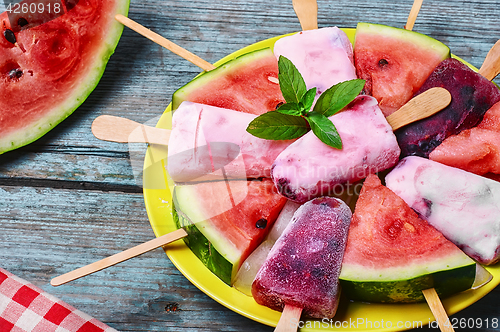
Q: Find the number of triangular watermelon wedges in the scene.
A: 5